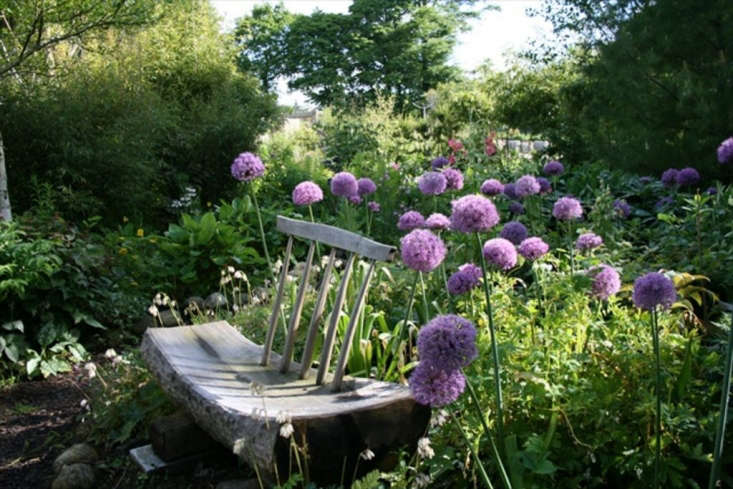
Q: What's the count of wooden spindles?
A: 5